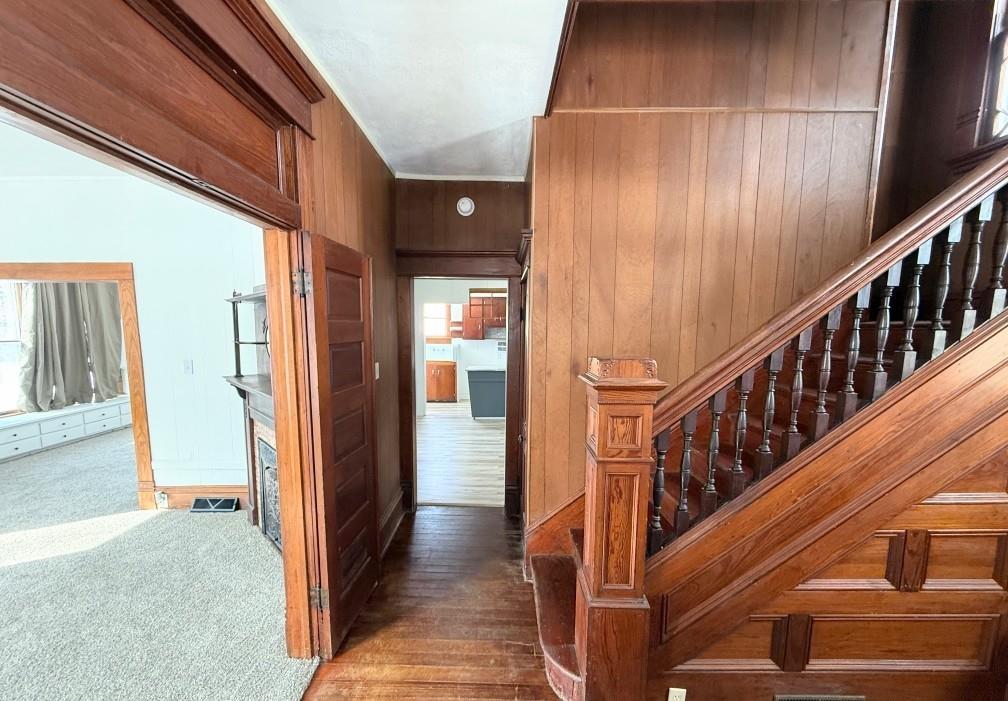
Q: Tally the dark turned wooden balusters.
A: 13